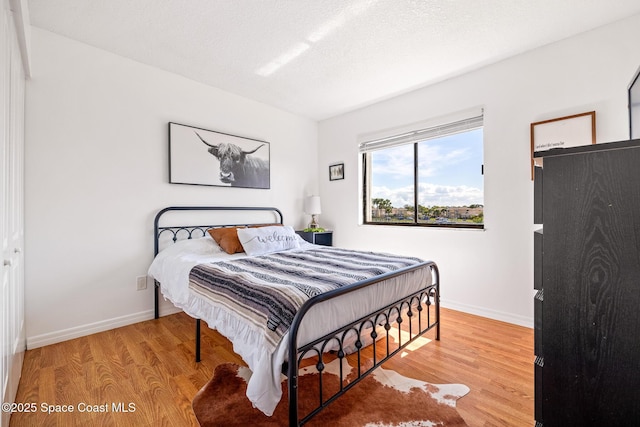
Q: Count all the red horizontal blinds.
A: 0